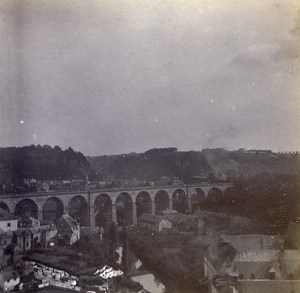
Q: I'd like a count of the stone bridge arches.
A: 12